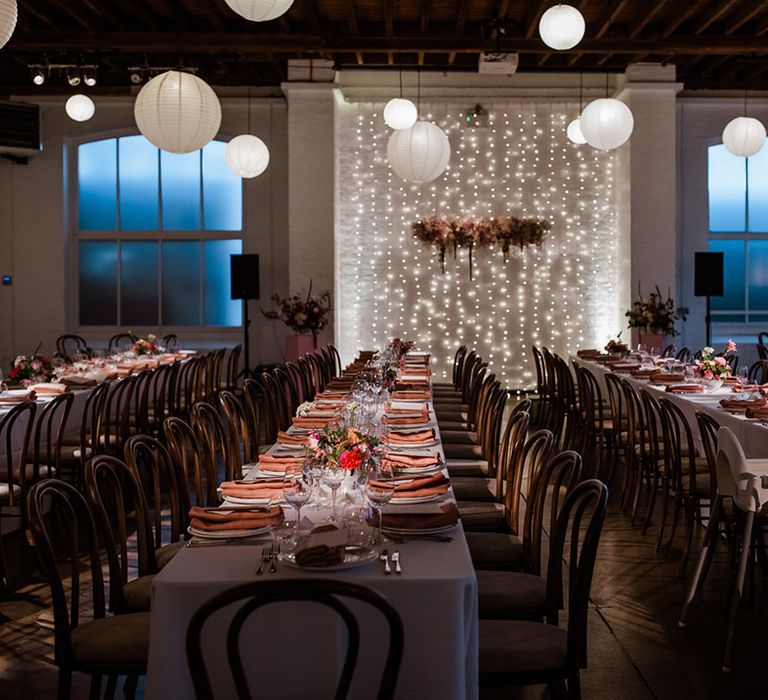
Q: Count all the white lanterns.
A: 11